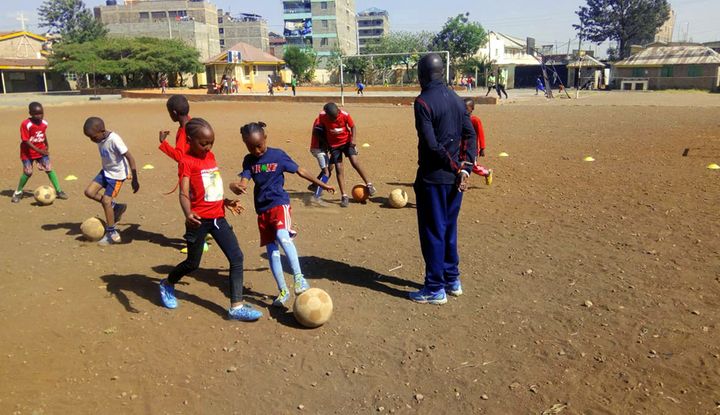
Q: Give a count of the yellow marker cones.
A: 6